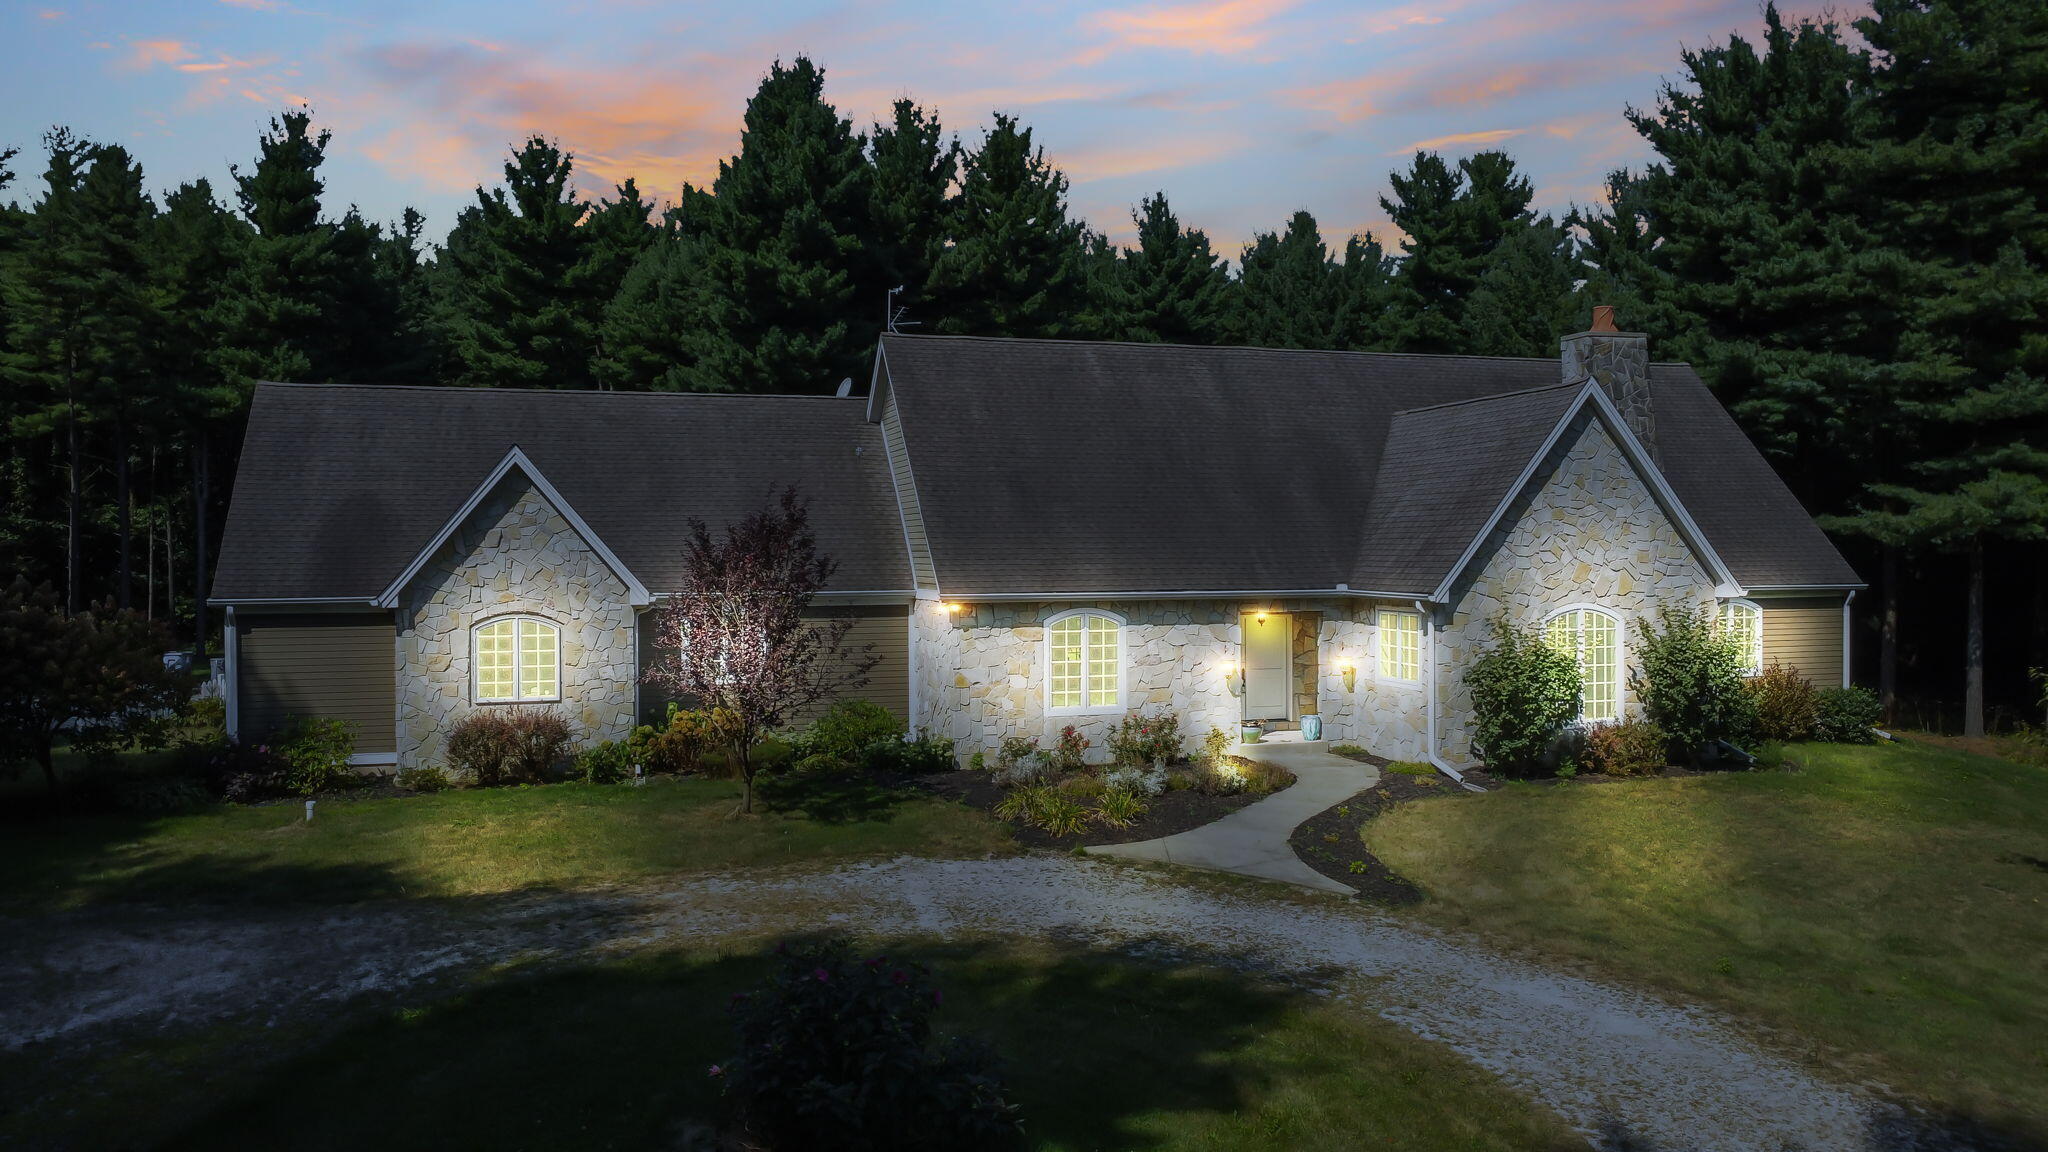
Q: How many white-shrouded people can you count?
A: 0